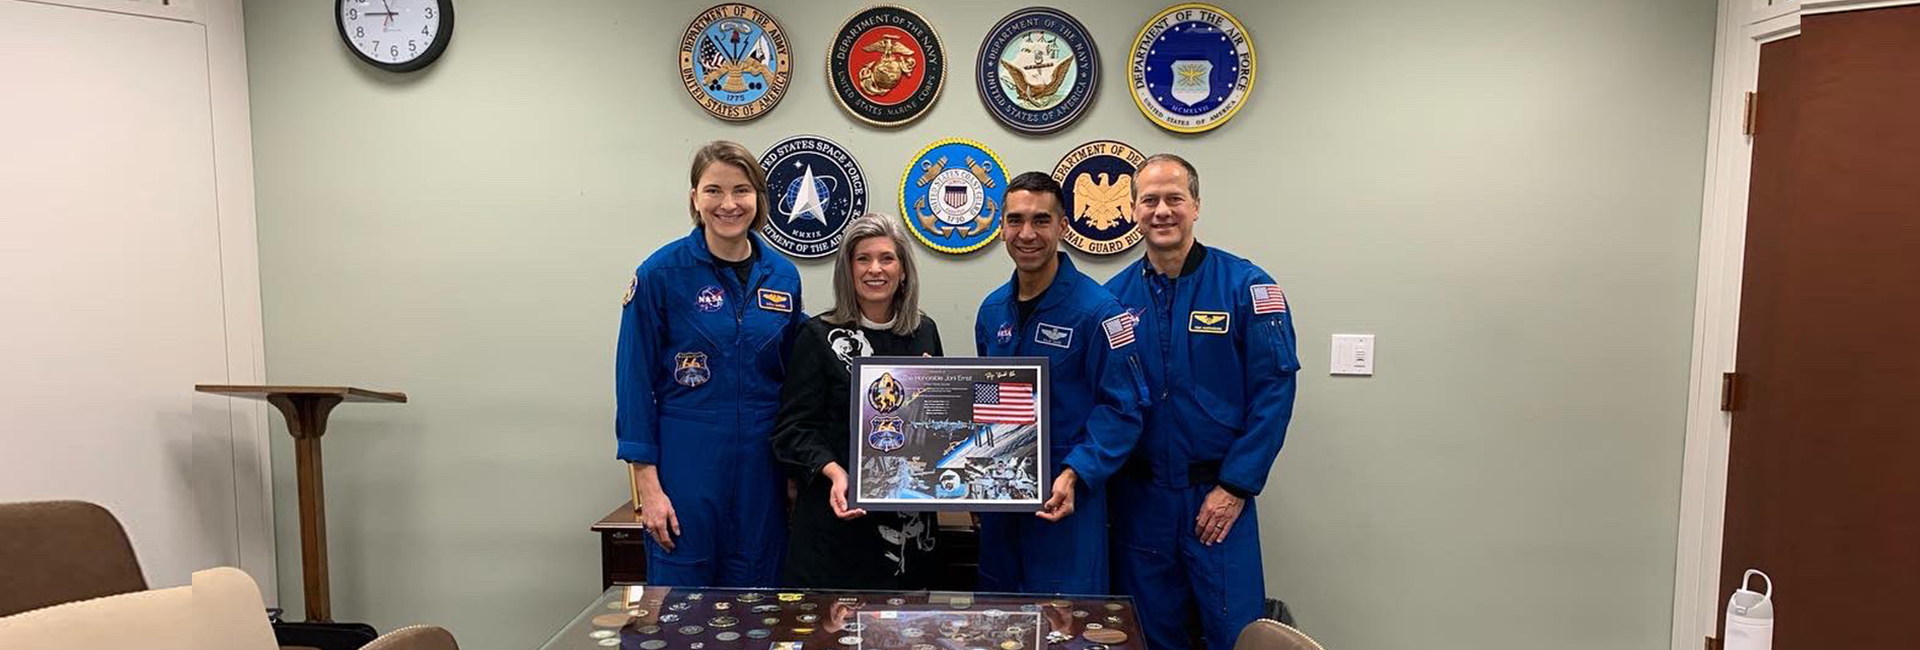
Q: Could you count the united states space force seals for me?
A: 1